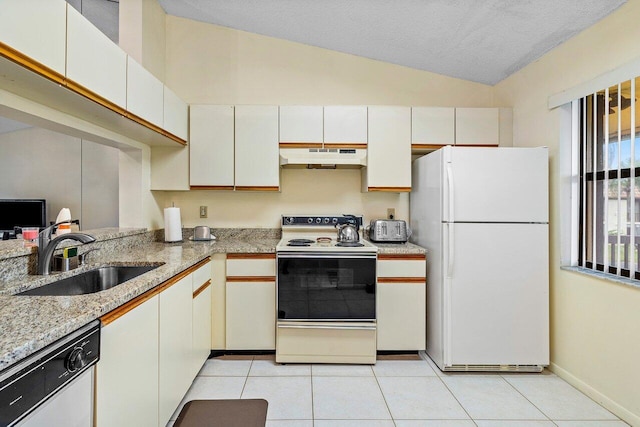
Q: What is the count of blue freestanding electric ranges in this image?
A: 0